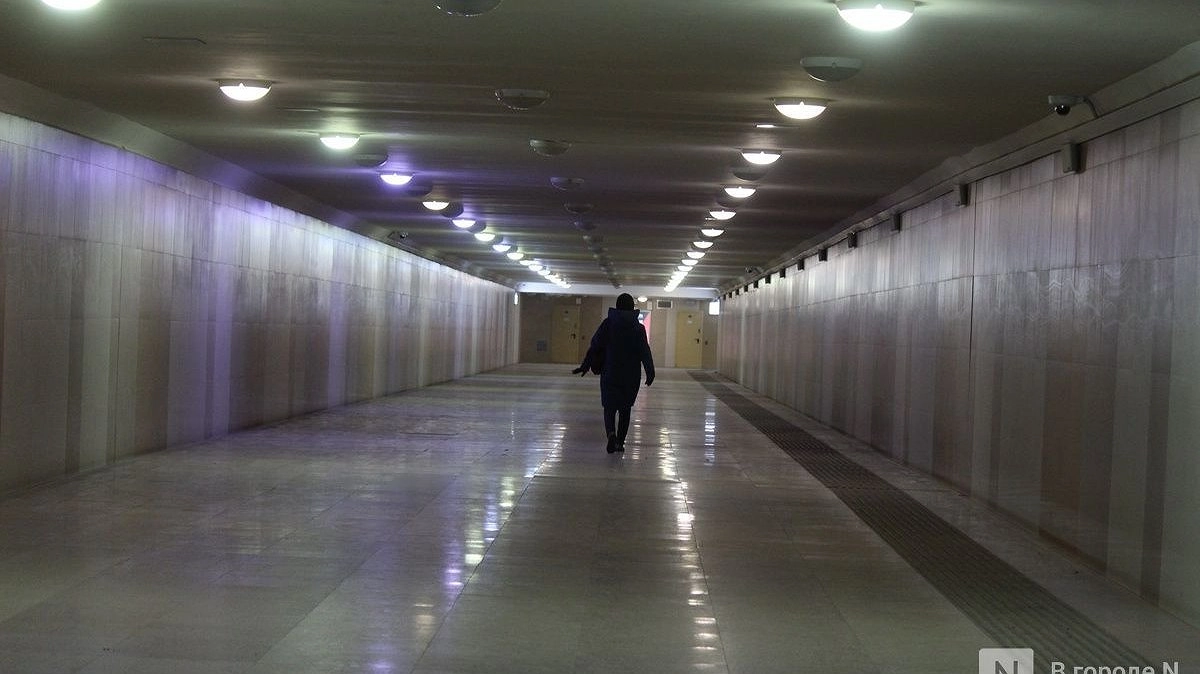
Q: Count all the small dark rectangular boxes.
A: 13